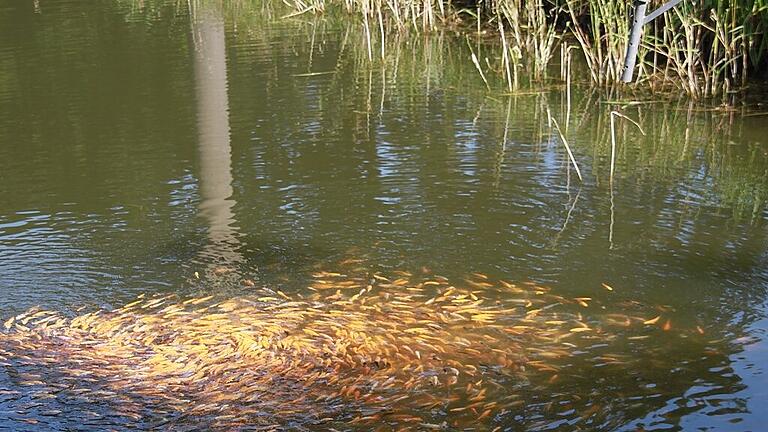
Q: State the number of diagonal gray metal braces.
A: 1